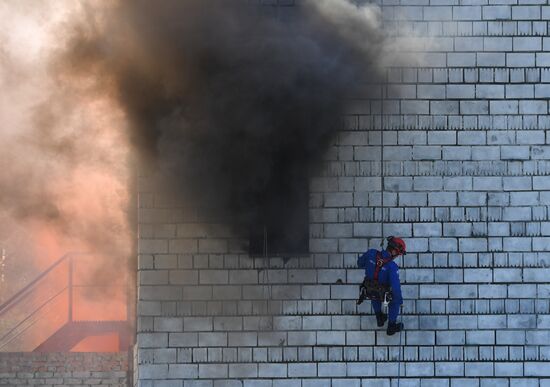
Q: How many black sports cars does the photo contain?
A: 0